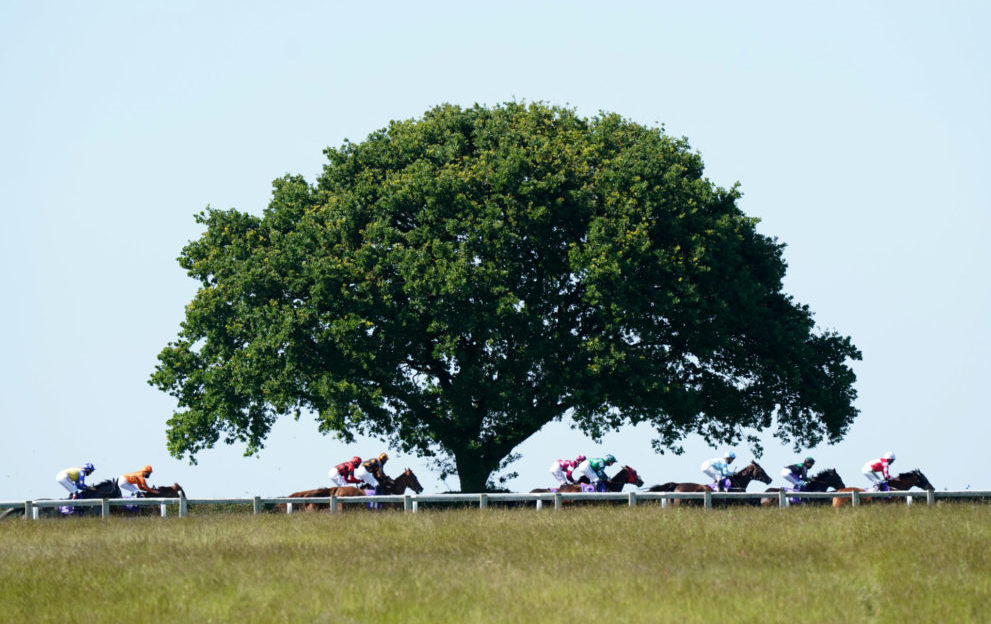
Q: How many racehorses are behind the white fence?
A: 9